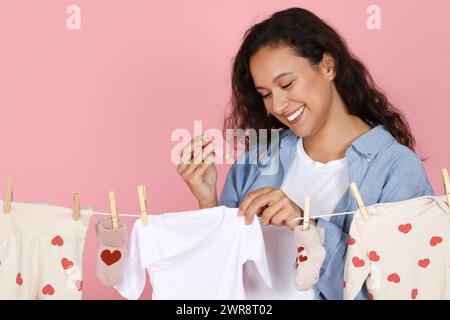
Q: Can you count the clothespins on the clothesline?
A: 7